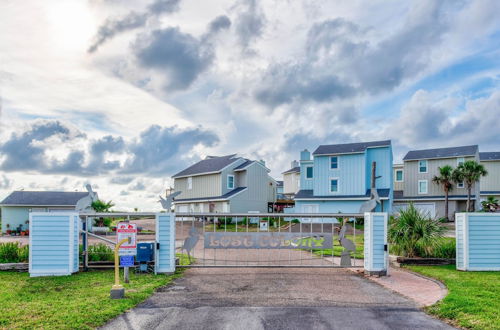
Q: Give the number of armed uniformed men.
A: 0